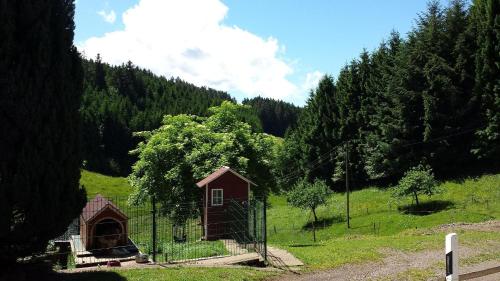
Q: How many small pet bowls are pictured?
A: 2